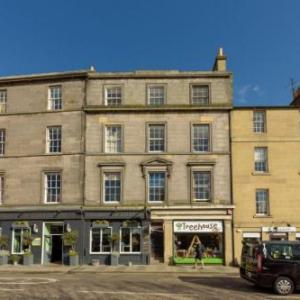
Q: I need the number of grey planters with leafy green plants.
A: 4